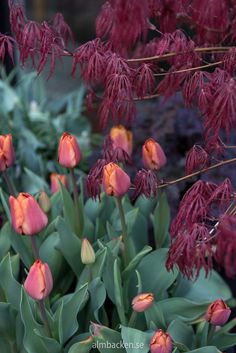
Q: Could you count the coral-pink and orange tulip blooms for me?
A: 11